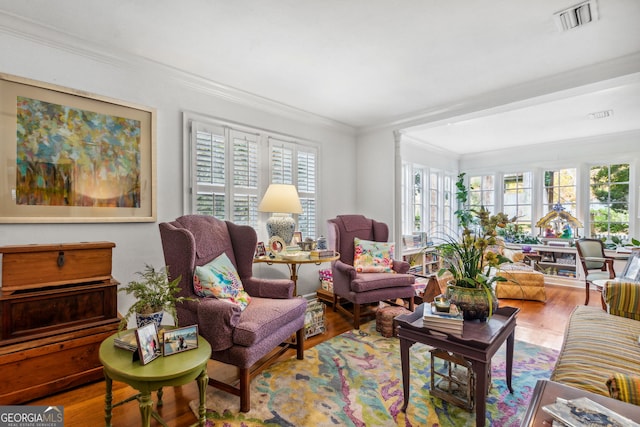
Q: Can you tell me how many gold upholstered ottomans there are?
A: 1